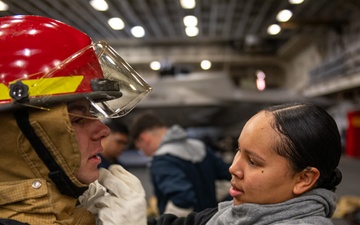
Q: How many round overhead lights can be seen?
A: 12